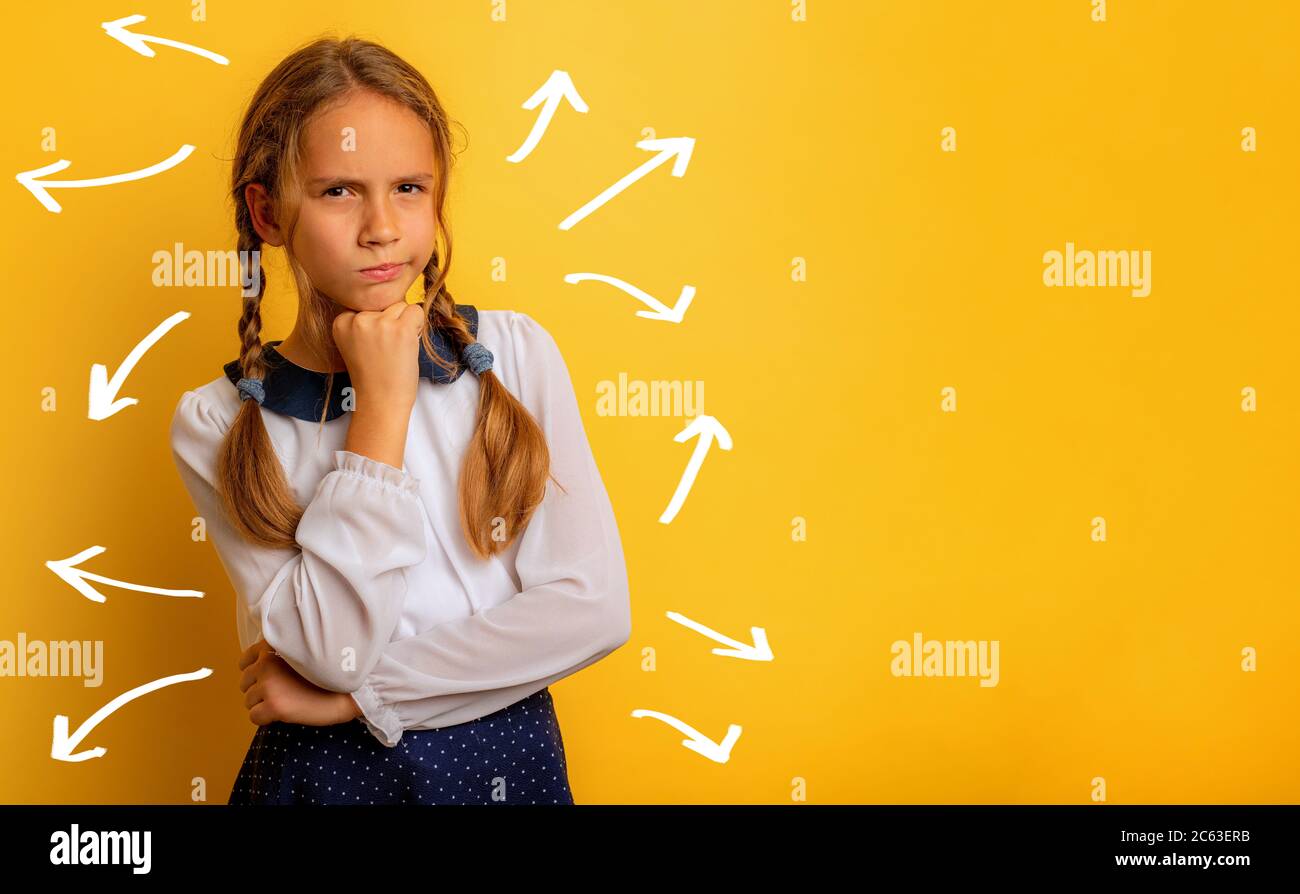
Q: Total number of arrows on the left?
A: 5